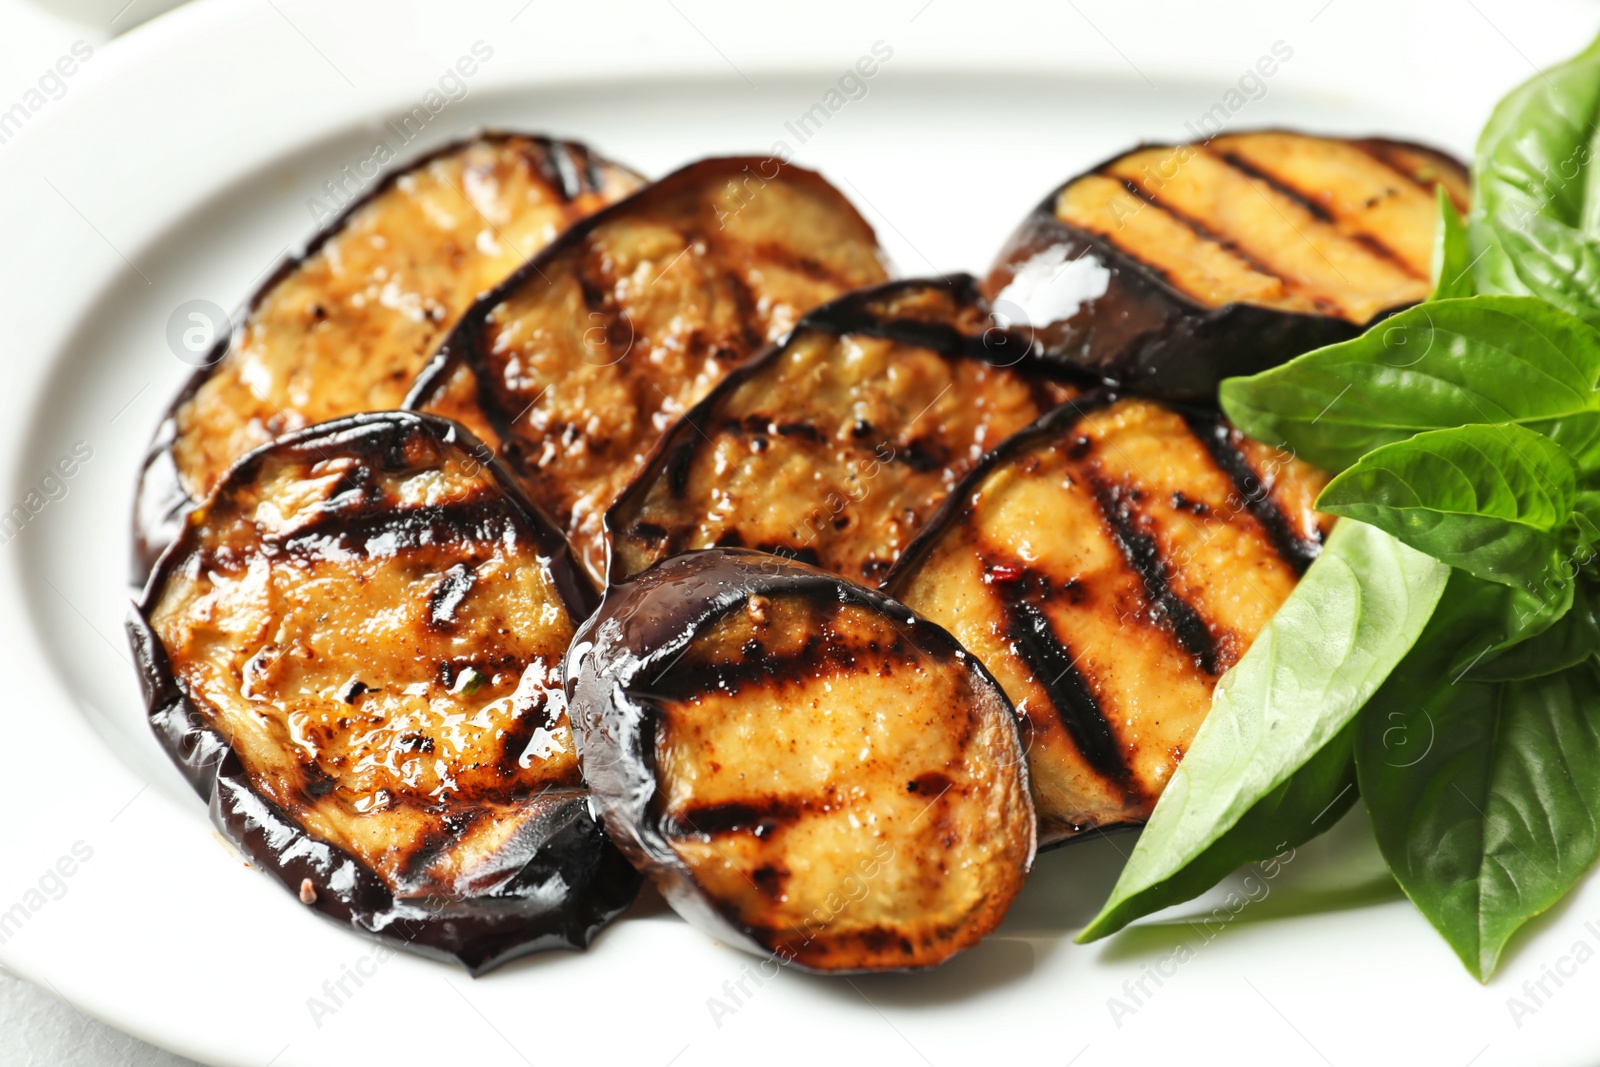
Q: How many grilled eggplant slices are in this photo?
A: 7